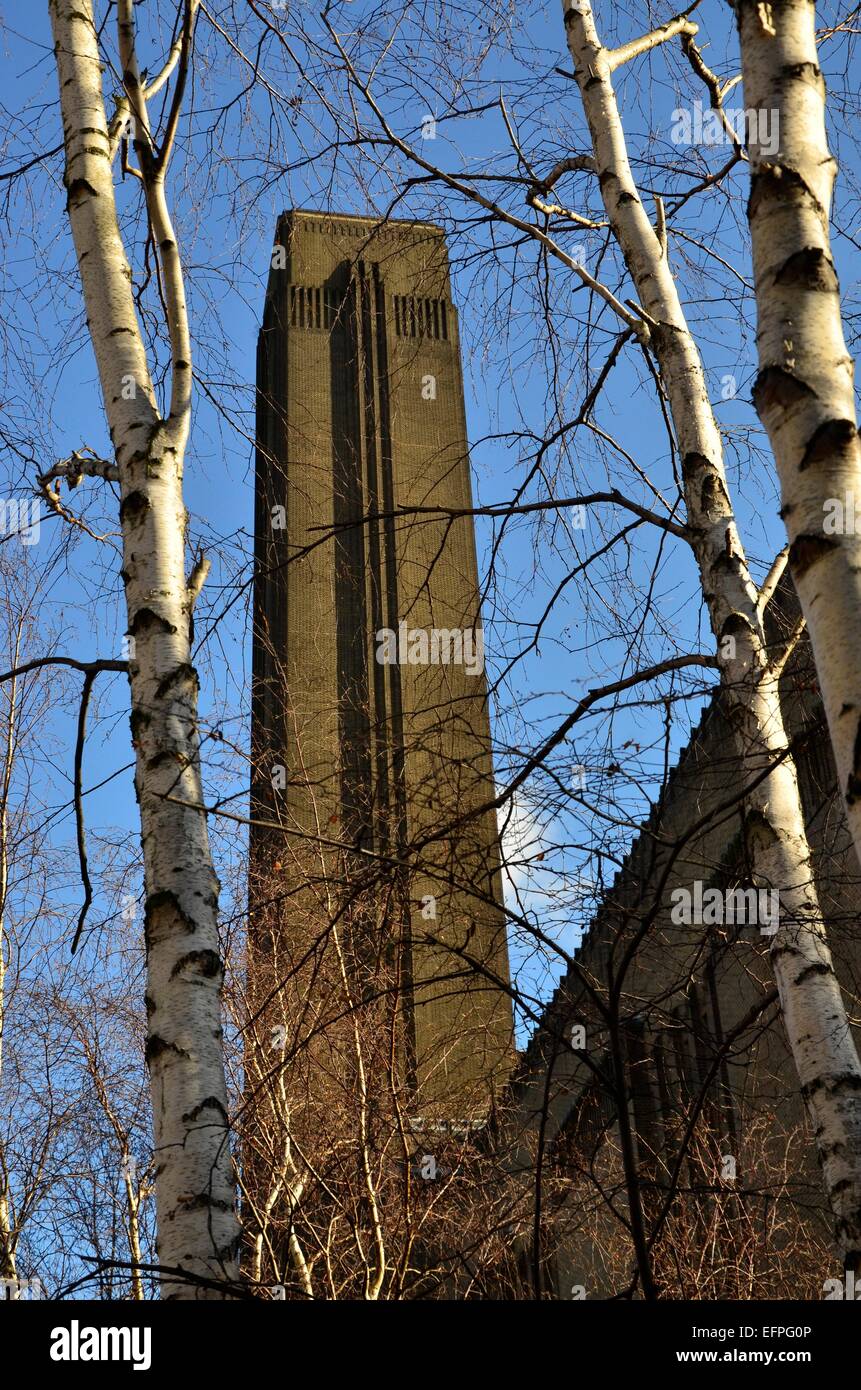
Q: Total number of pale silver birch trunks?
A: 3